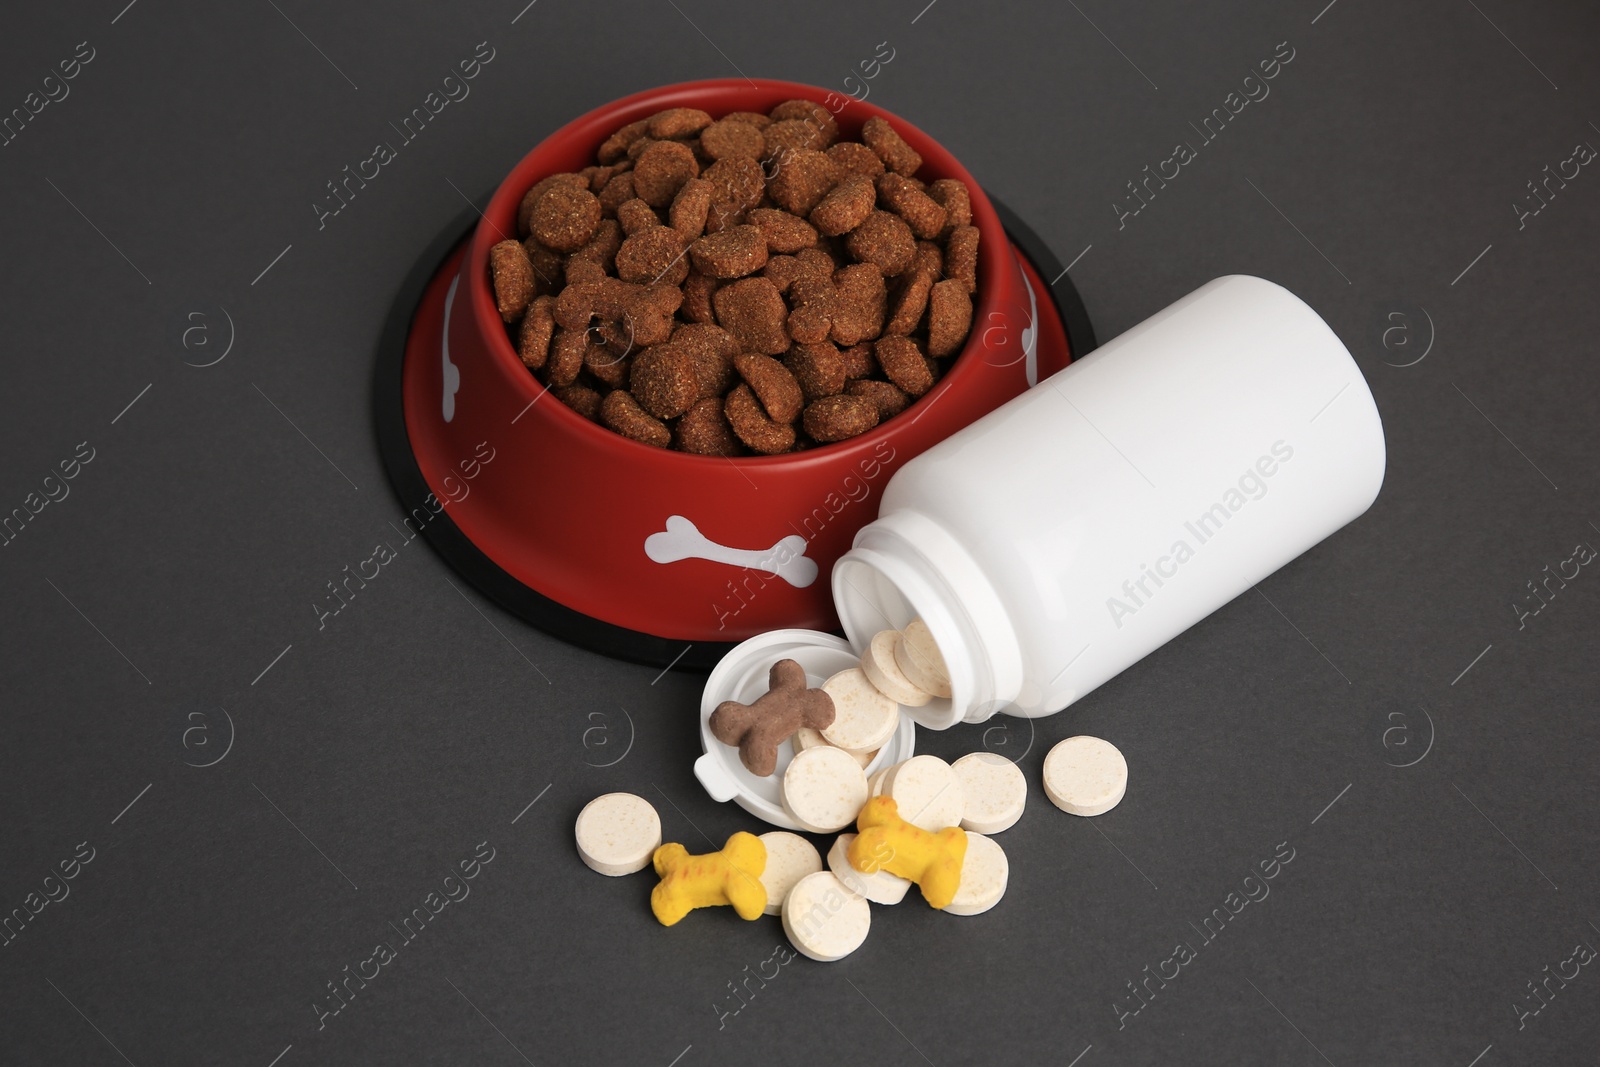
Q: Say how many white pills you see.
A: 14